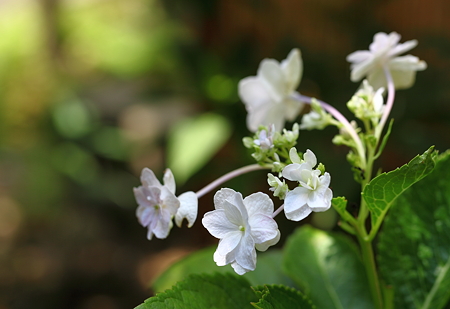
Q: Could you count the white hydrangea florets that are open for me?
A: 5